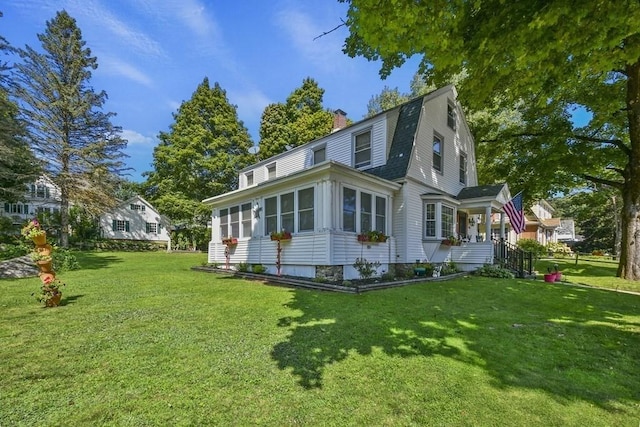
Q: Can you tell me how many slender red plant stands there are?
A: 2